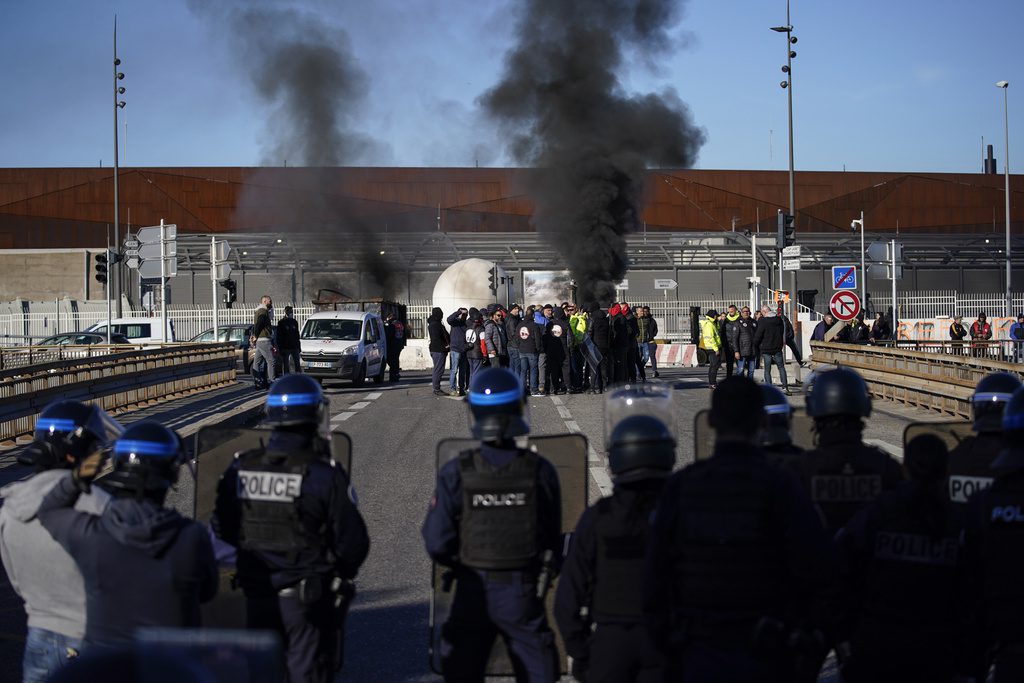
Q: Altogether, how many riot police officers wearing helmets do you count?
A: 9